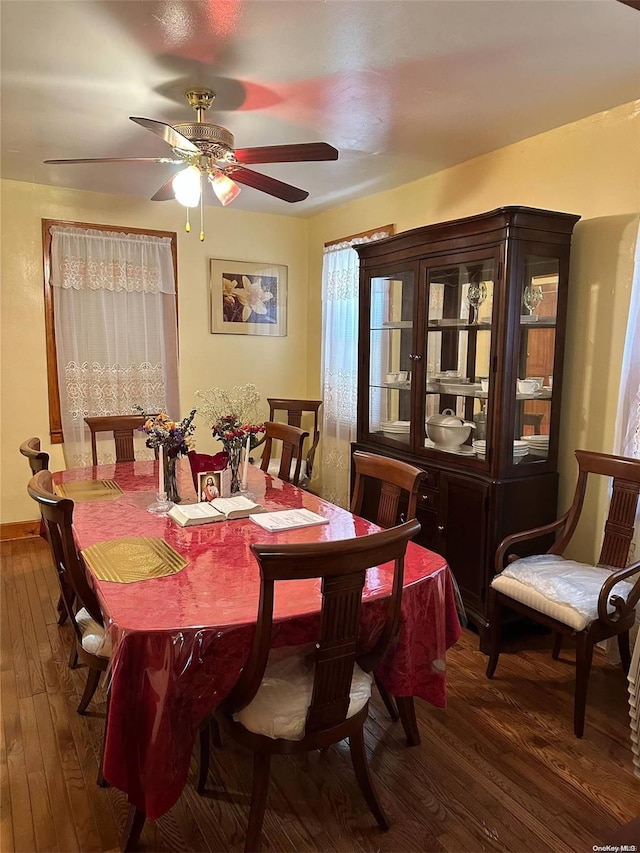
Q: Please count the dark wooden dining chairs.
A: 8